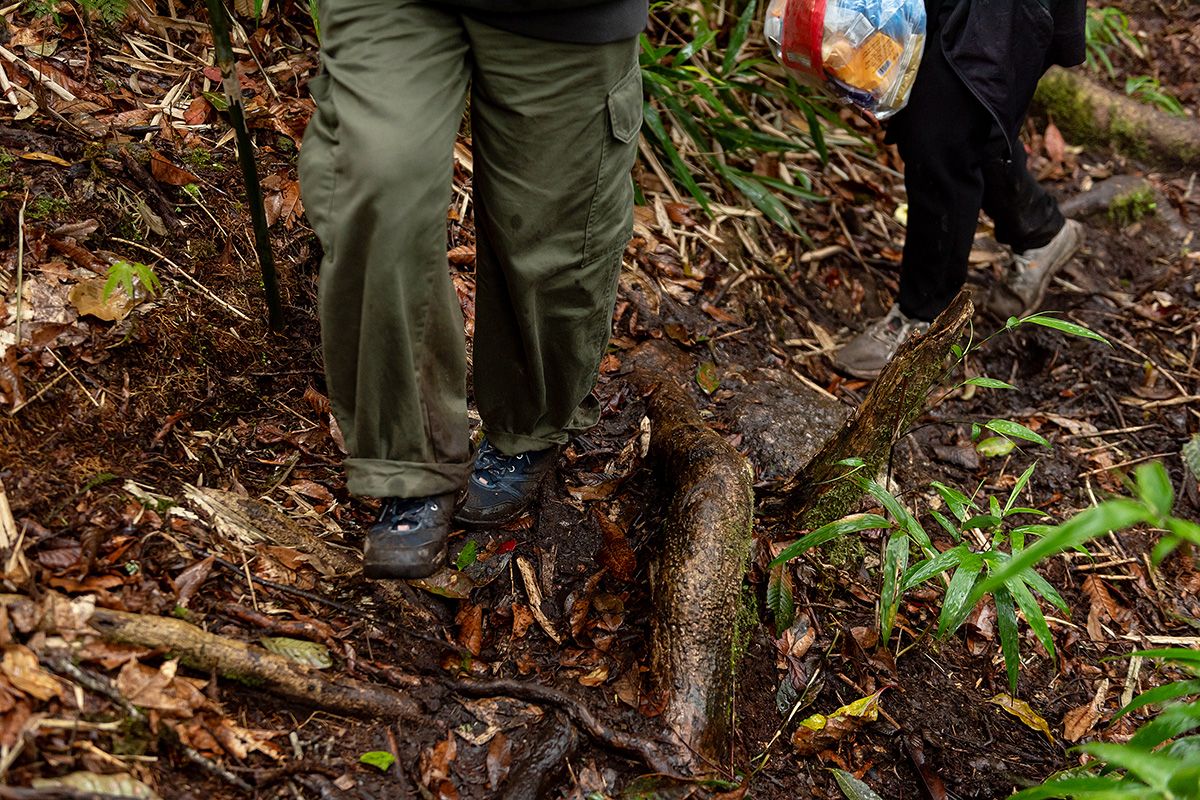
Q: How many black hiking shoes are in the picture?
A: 2